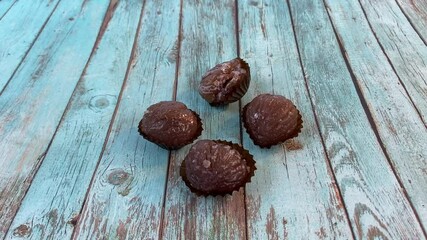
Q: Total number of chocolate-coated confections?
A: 4